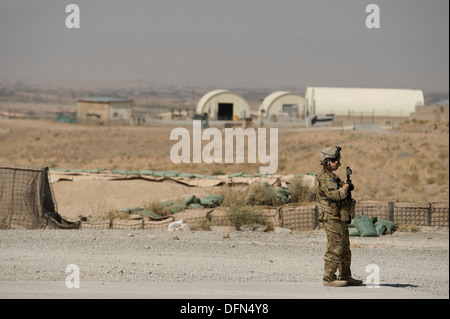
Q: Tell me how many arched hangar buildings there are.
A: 3